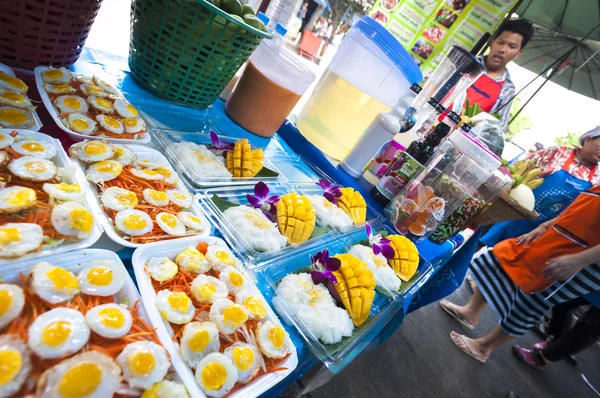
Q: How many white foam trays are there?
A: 6